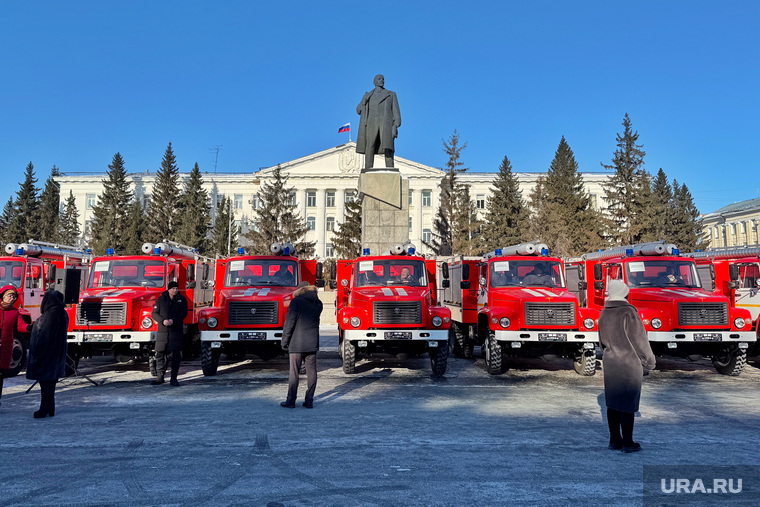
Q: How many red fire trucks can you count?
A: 7